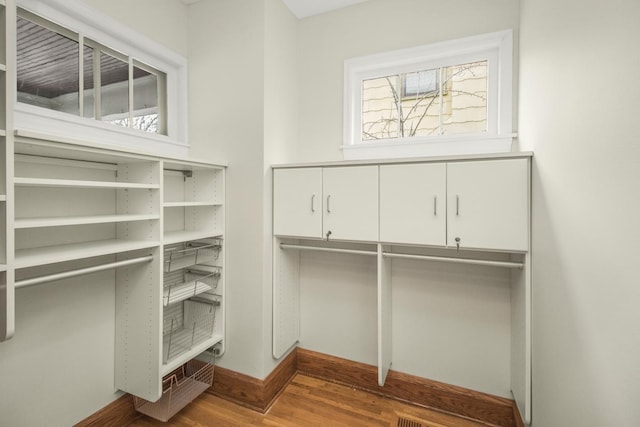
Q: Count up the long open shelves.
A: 3